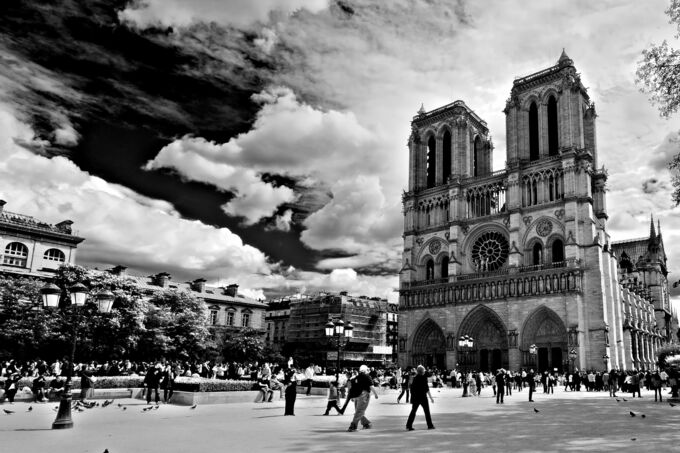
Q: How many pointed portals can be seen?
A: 3